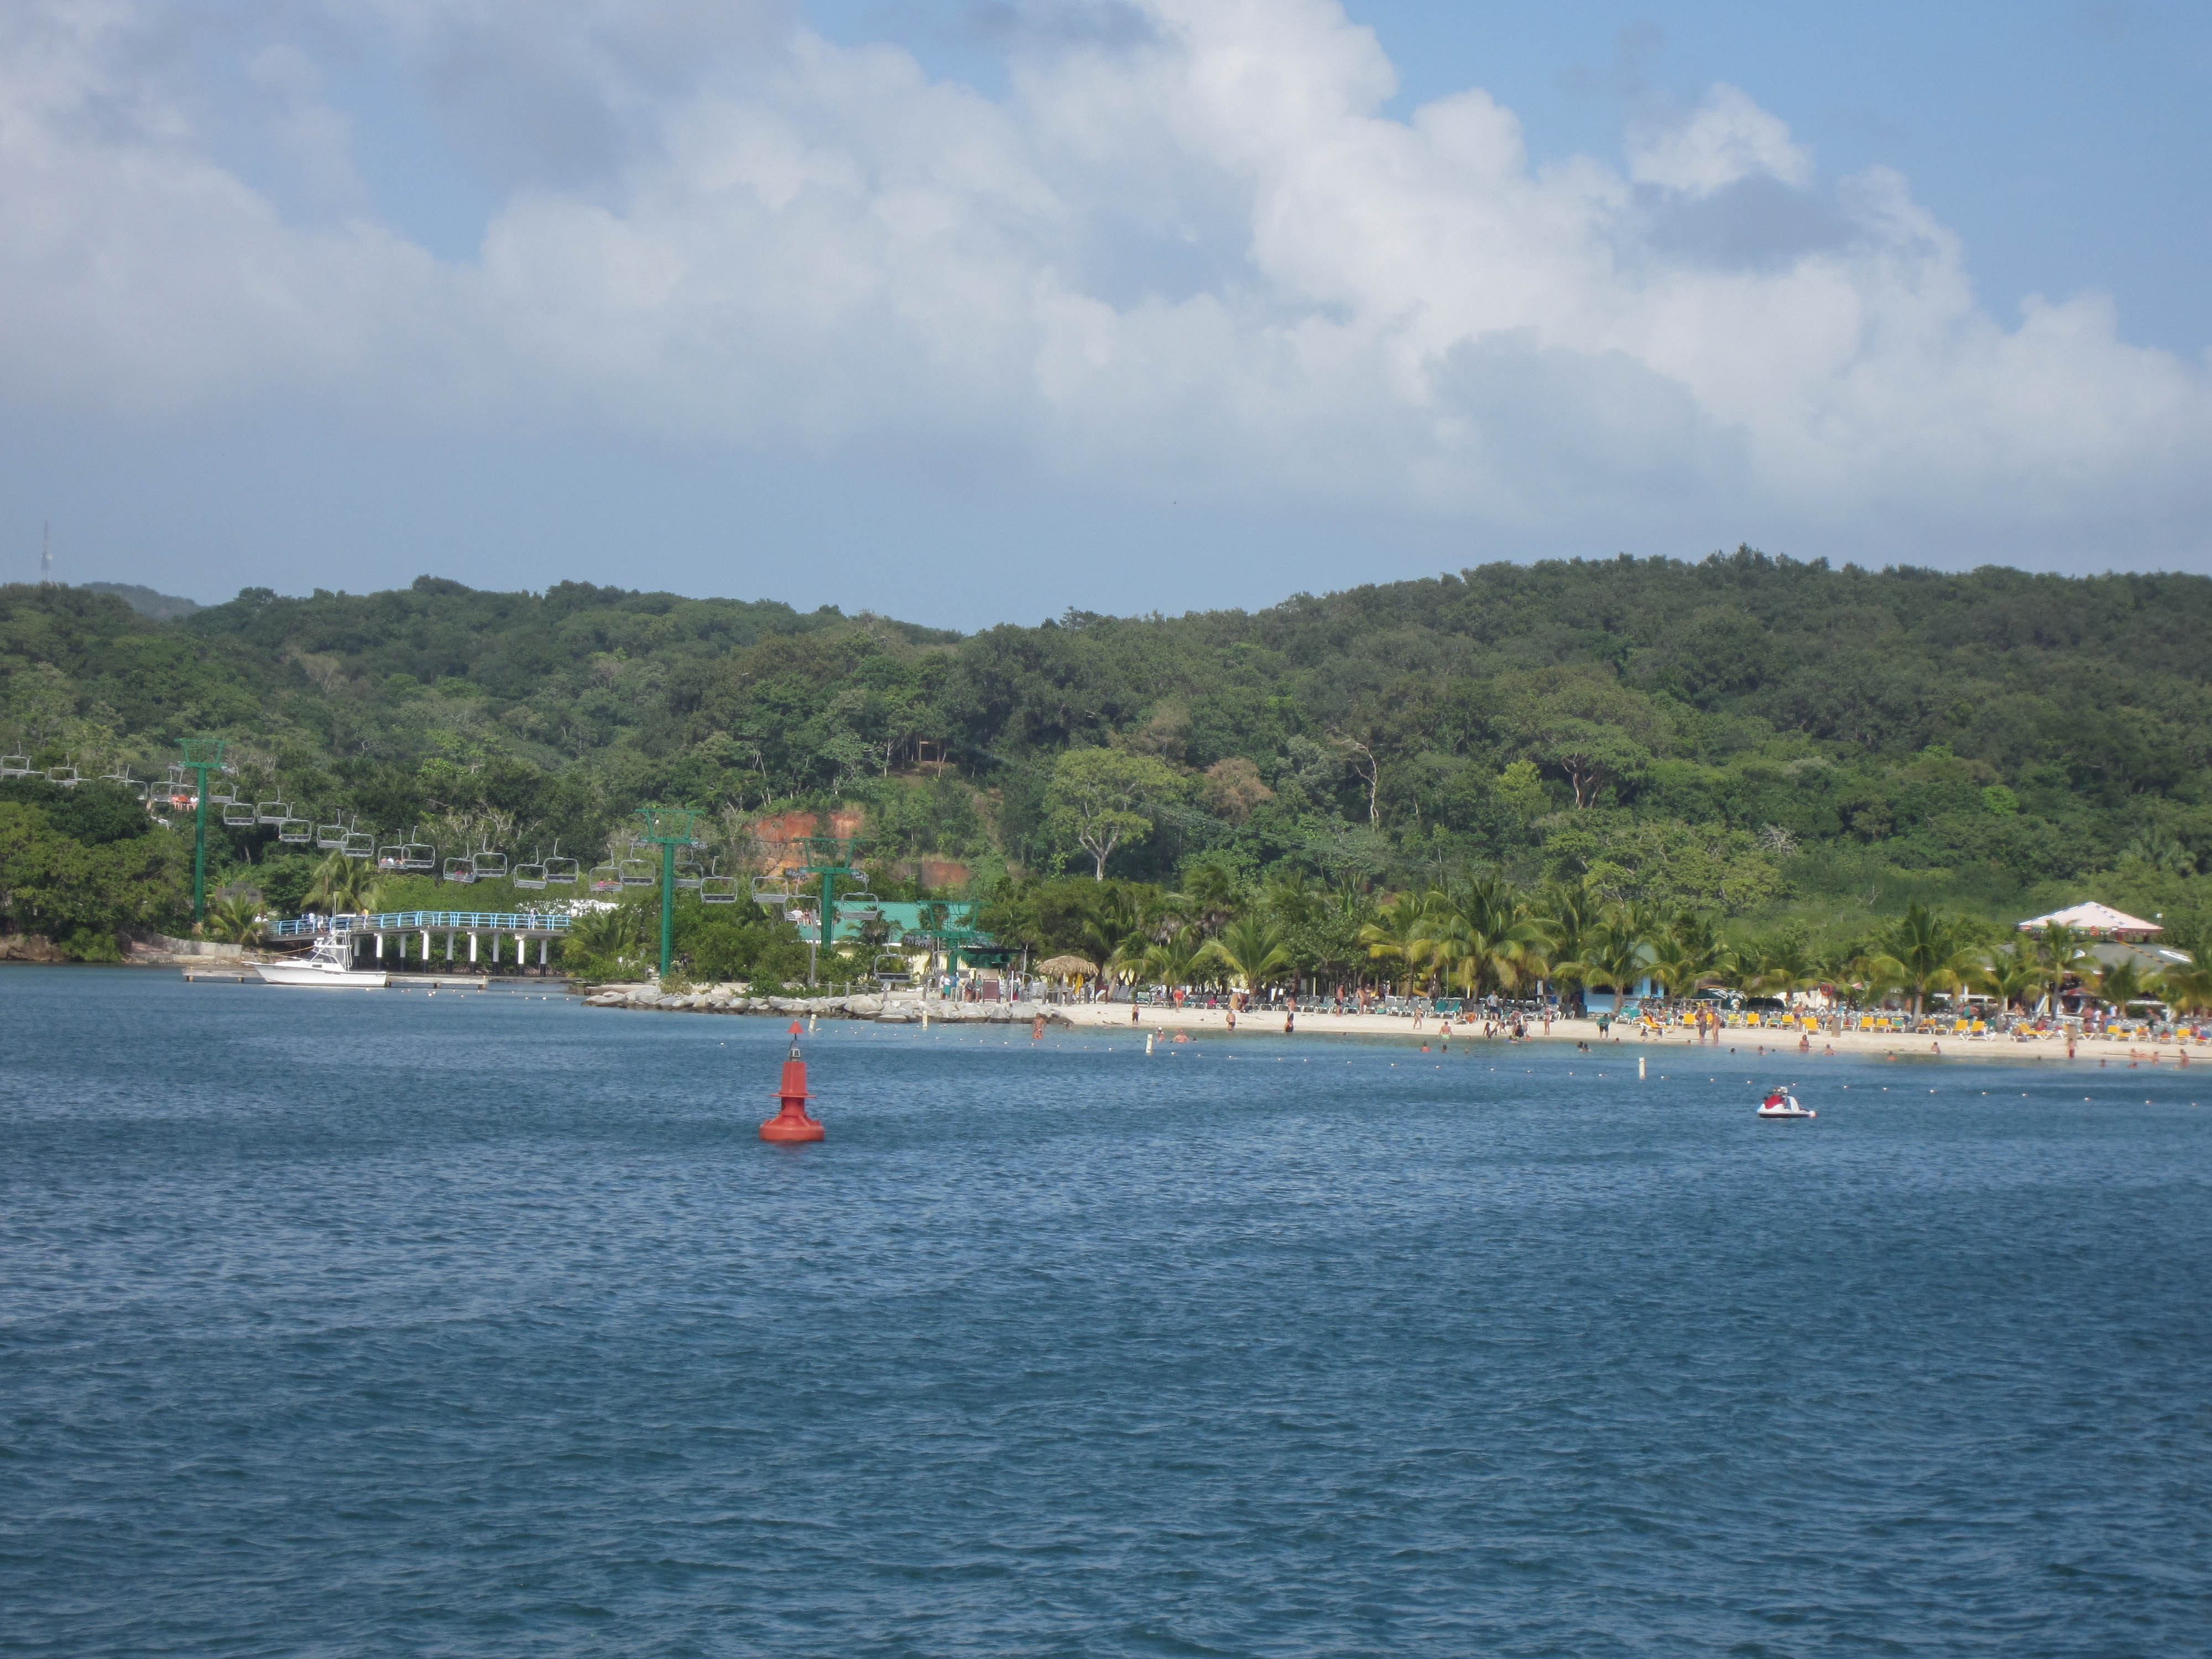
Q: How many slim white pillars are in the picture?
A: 9